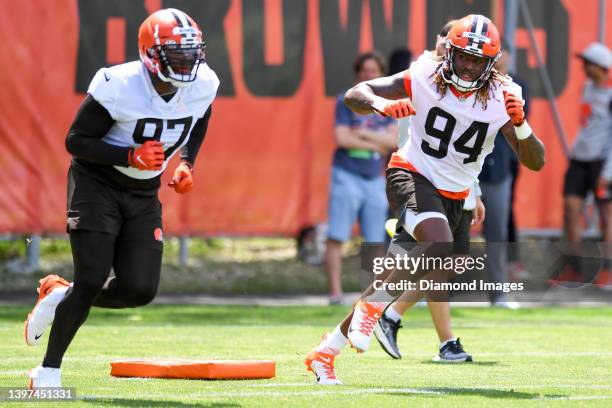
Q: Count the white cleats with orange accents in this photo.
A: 4